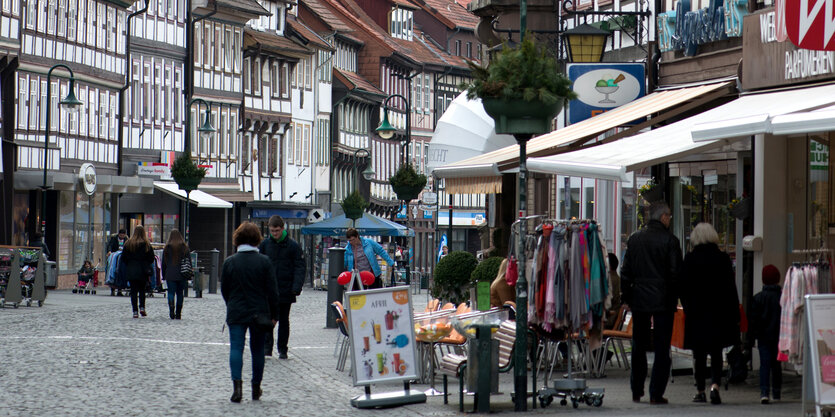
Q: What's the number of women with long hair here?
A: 3